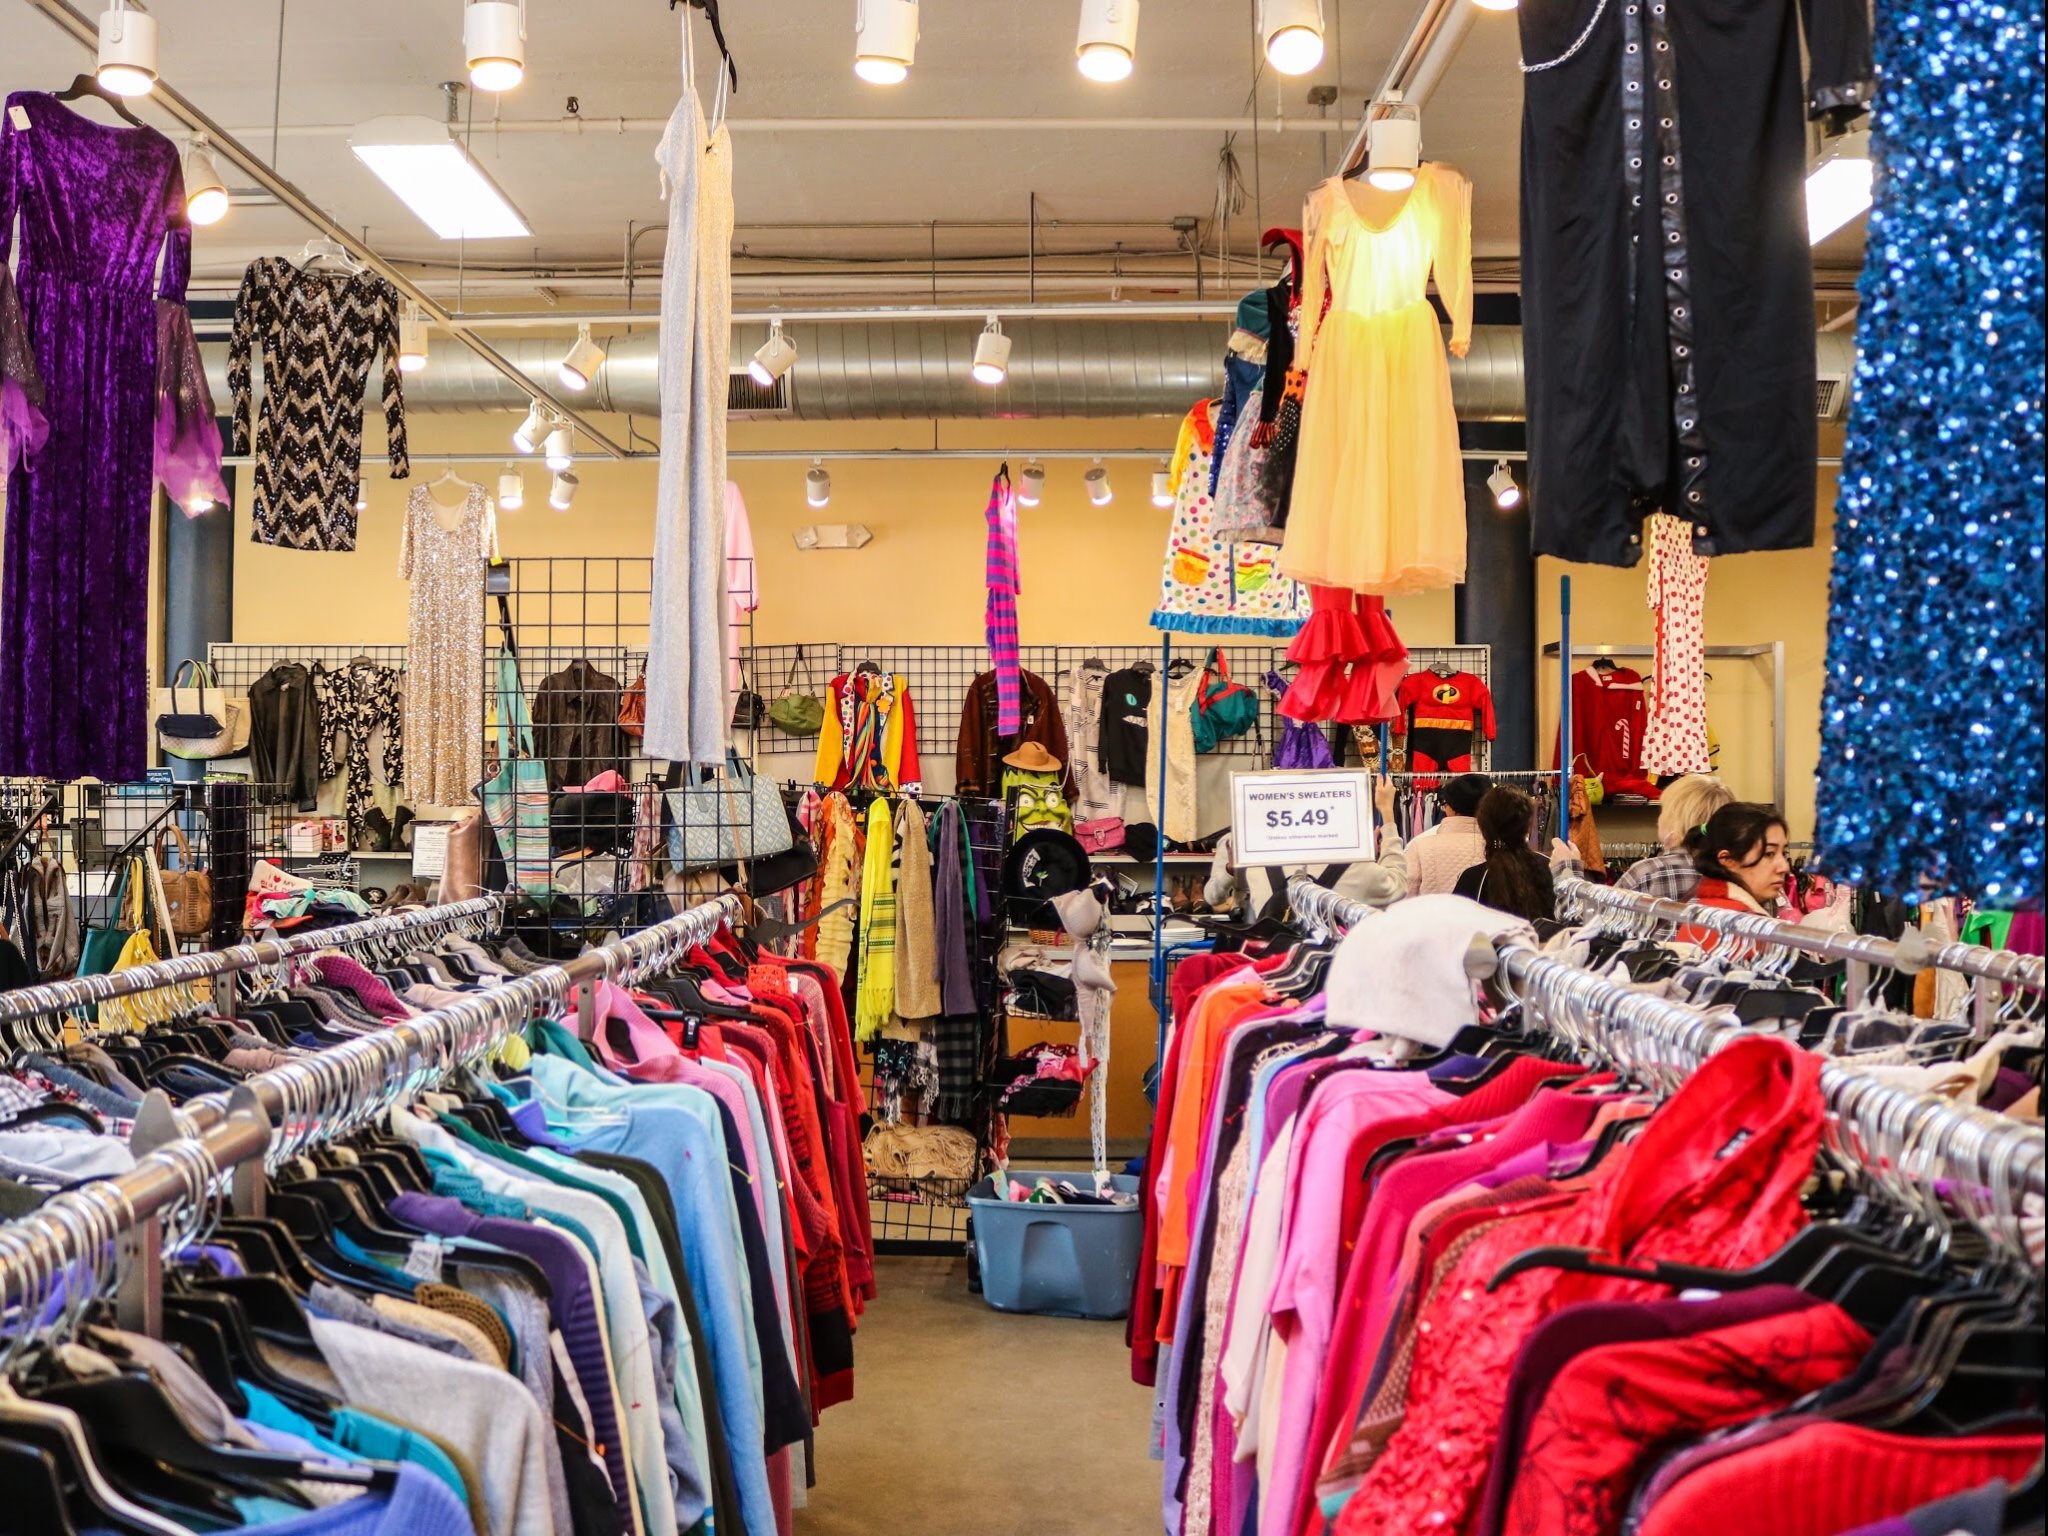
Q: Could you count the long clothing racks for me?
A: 4